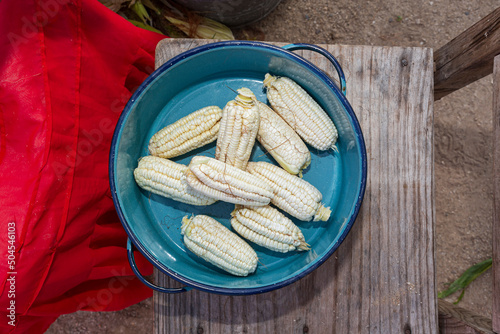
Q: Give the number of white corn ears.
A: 9